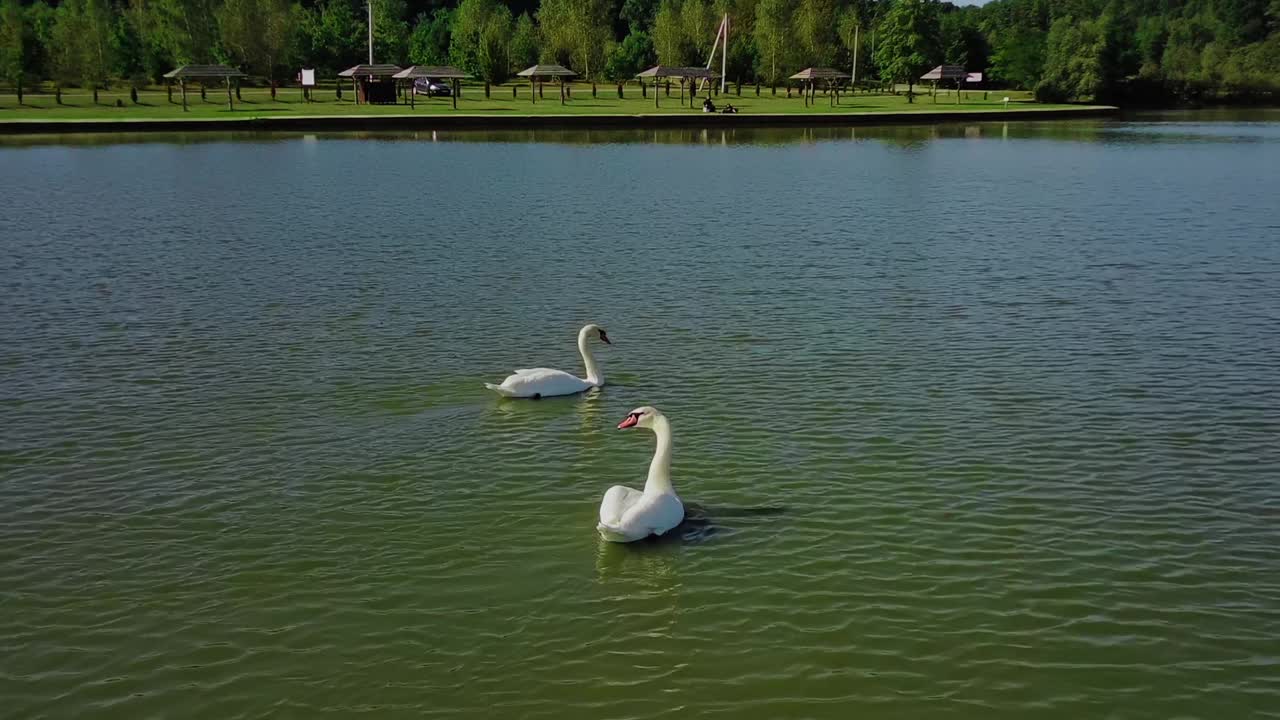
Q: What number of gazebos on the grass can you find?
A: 7